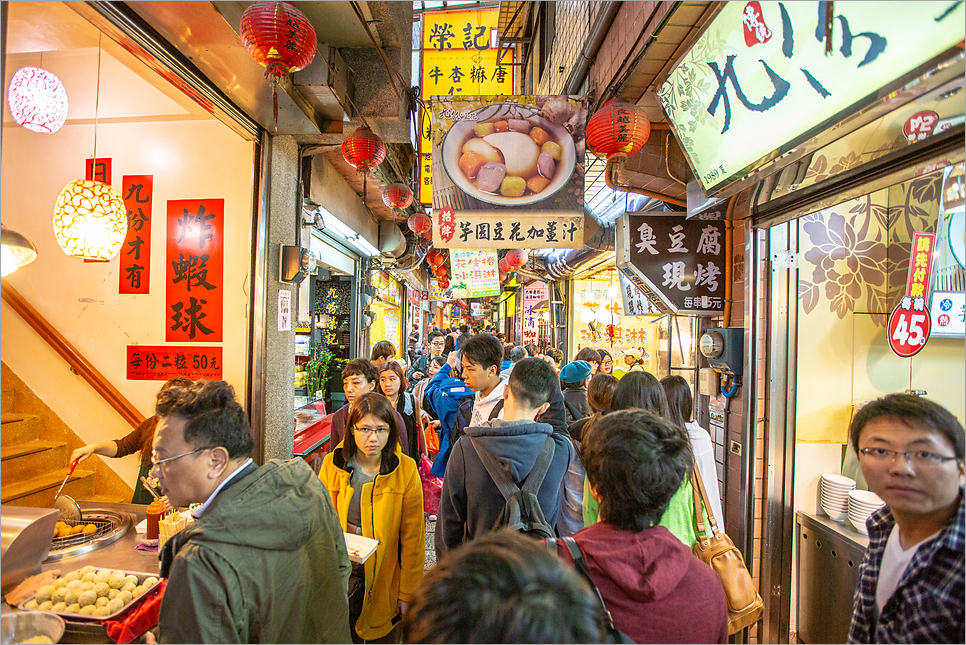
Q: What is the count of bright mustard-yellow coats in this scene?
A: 1